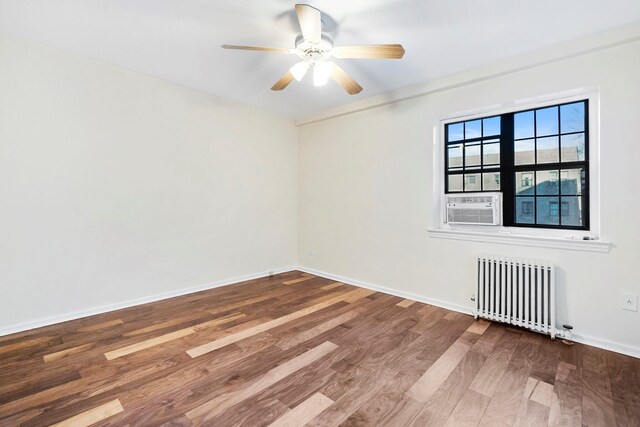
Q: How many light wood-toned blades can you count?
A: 5